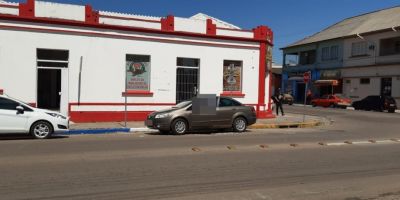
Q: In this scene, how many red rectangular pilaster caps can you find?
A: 5